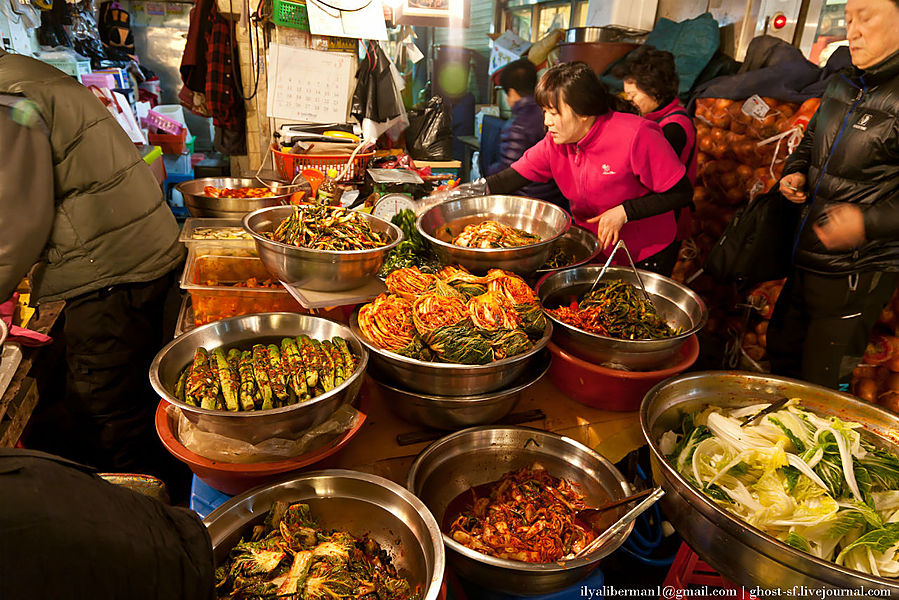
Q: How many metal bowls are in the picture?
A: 11